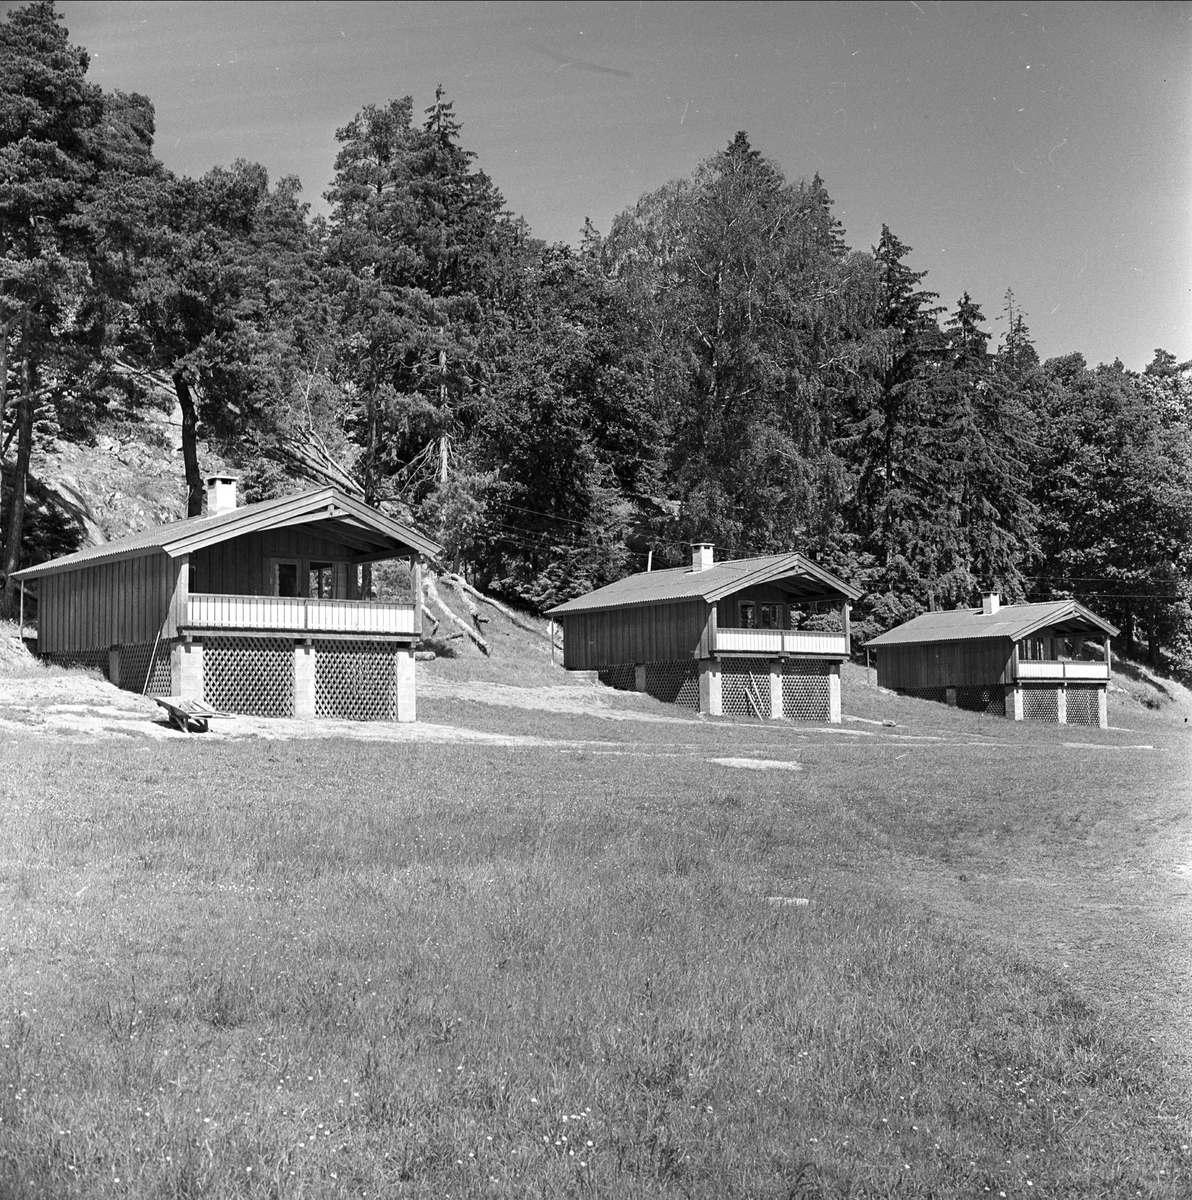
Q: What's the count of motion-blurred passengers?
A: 0